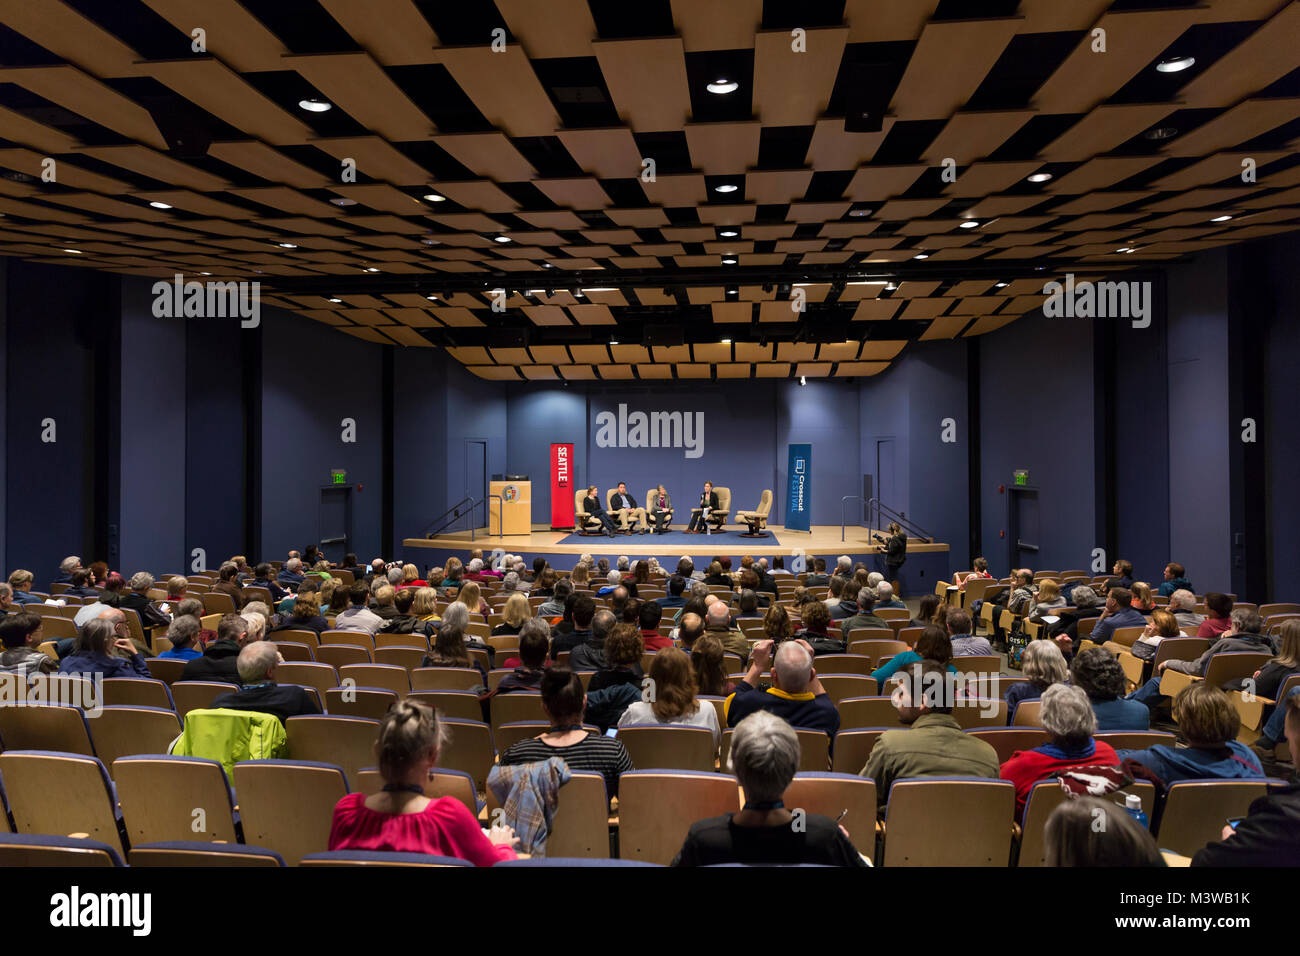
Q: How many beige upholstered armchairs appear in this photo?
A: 5